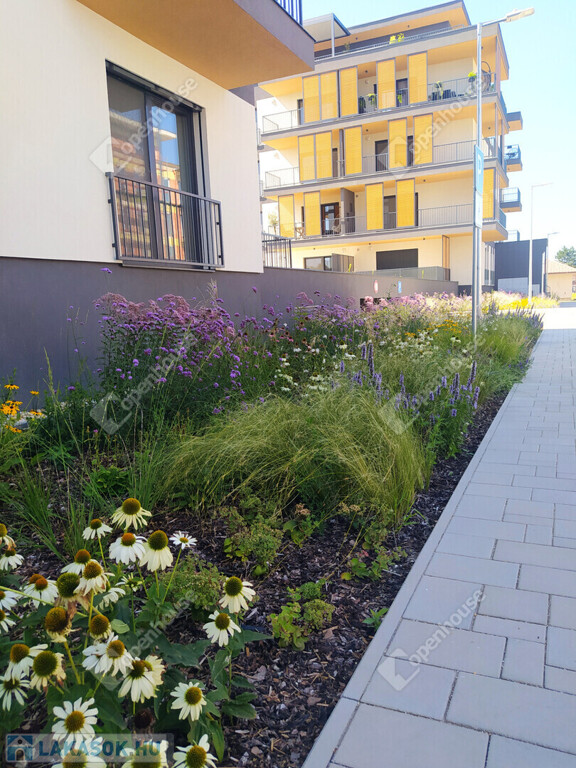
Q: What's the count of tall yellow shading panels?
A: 15